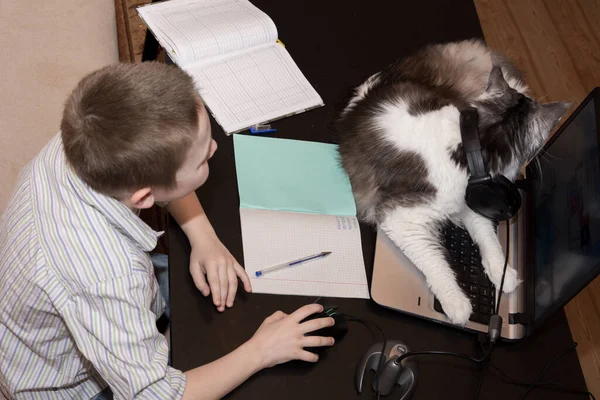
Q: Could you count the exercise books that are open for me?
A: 2